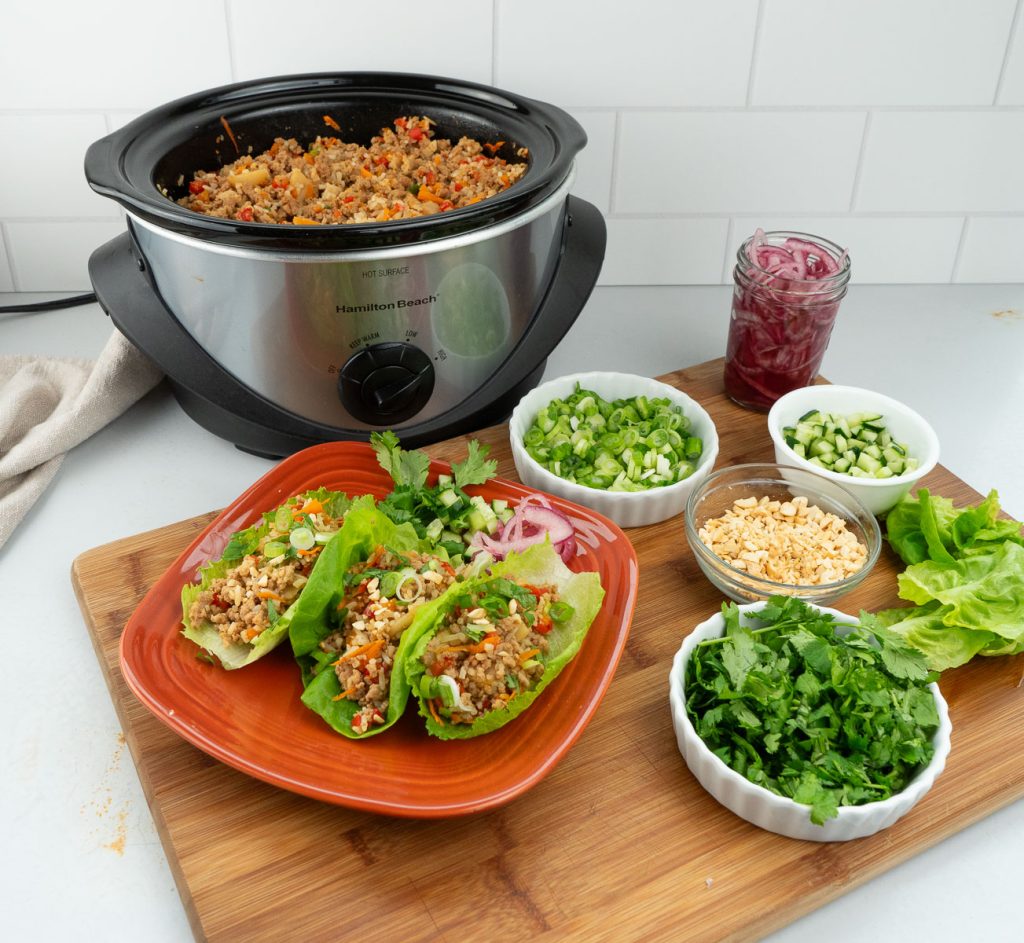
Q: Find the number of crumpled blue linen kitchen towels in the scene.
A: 0